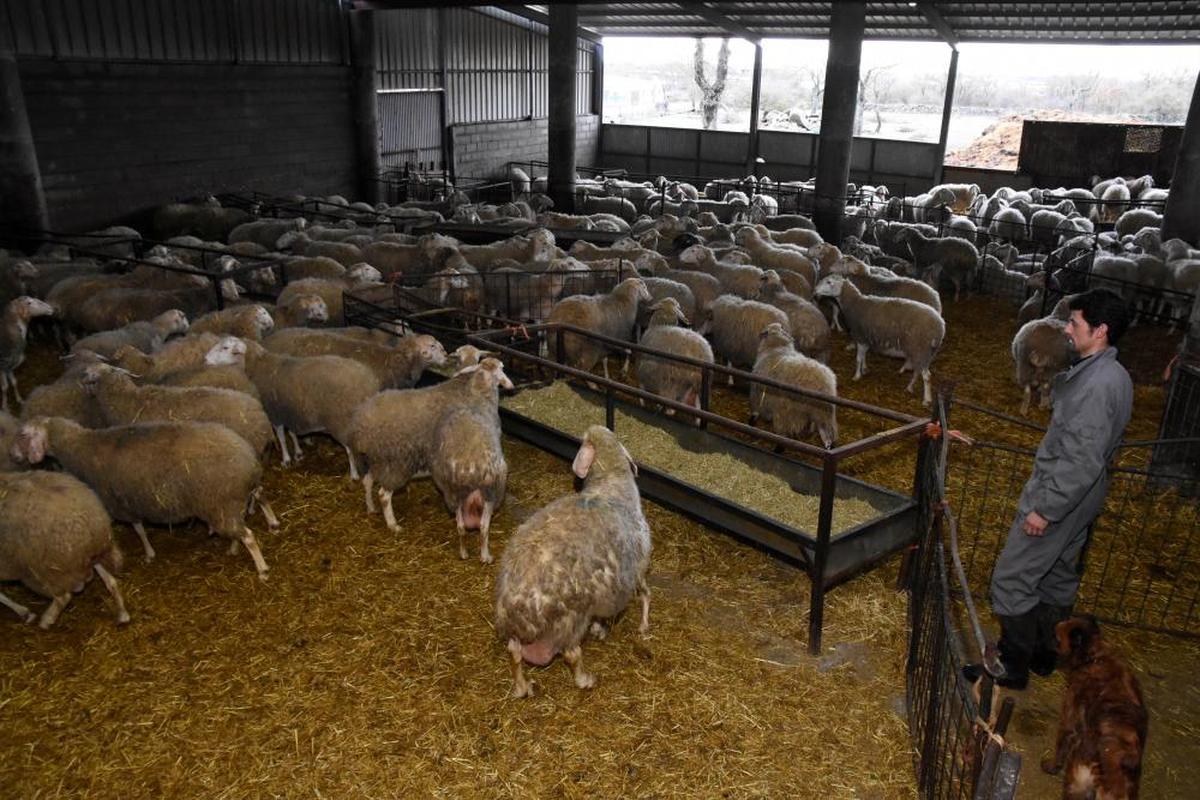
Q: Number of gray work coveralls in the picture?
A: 1